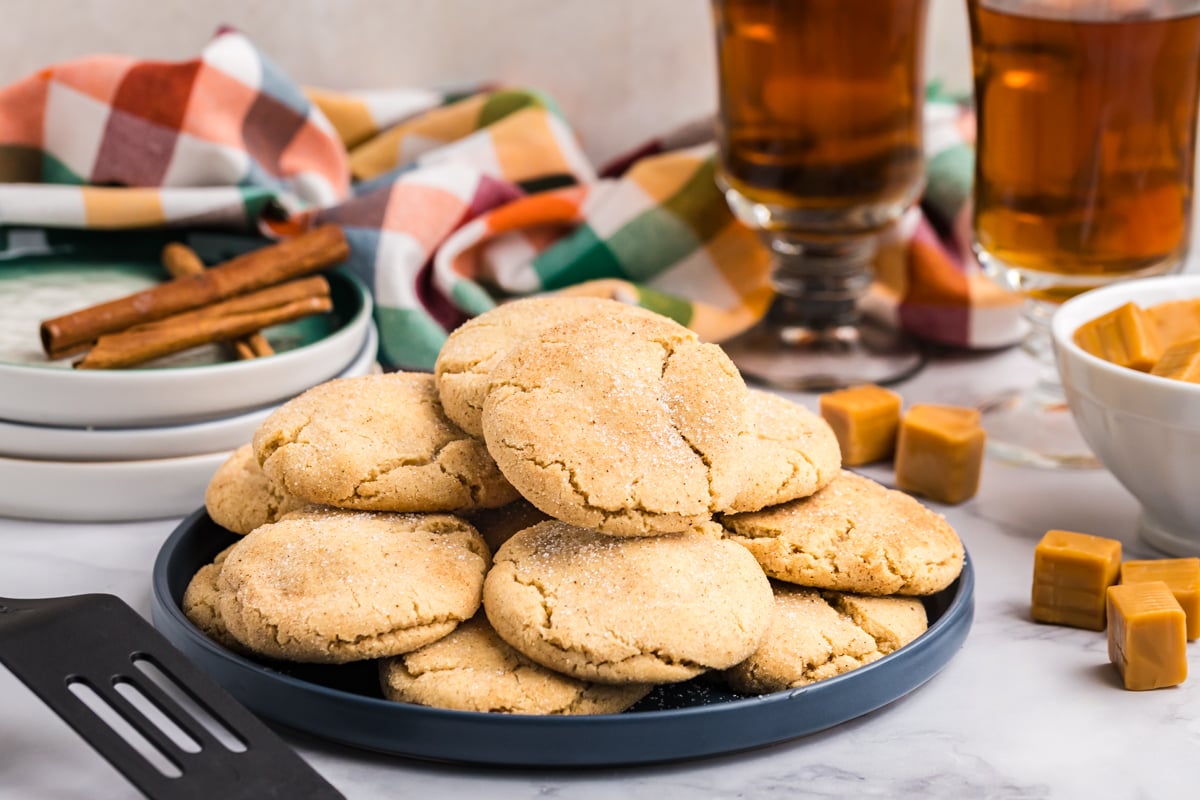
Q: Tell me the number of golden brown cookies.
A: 11